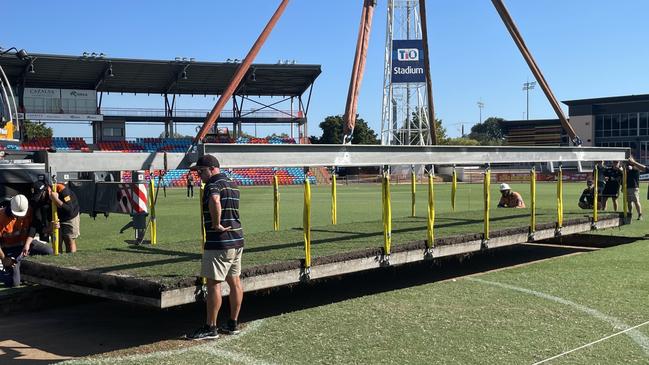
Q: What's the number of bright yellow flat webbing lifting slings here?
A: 15